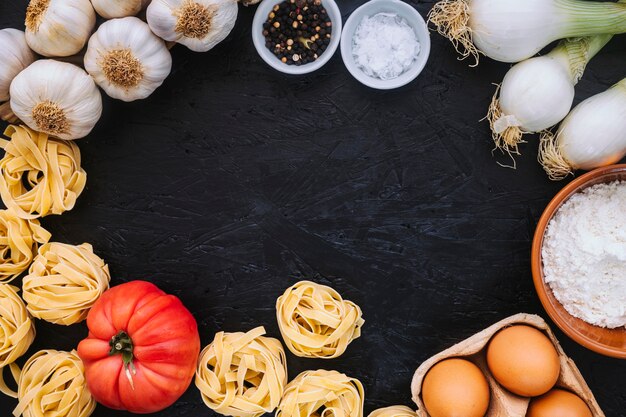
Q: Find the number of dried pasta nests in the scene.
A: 9